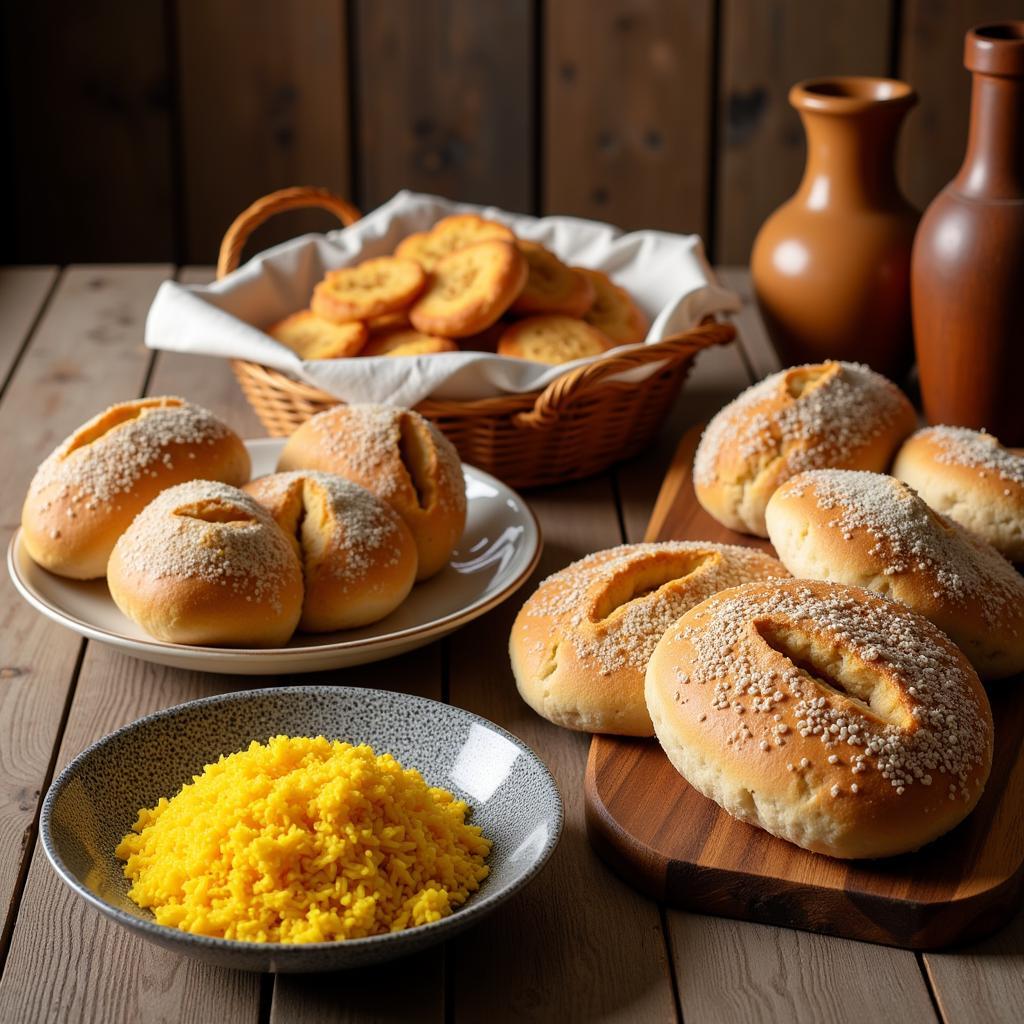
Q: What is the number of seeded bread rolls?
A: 9